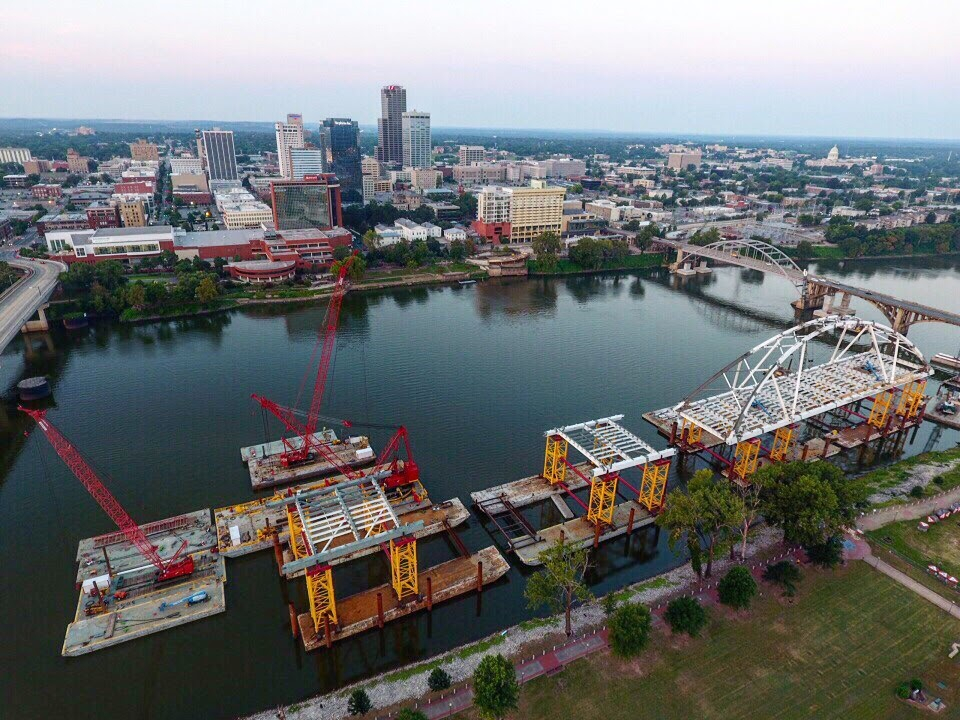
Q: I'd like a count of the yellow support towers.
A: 13